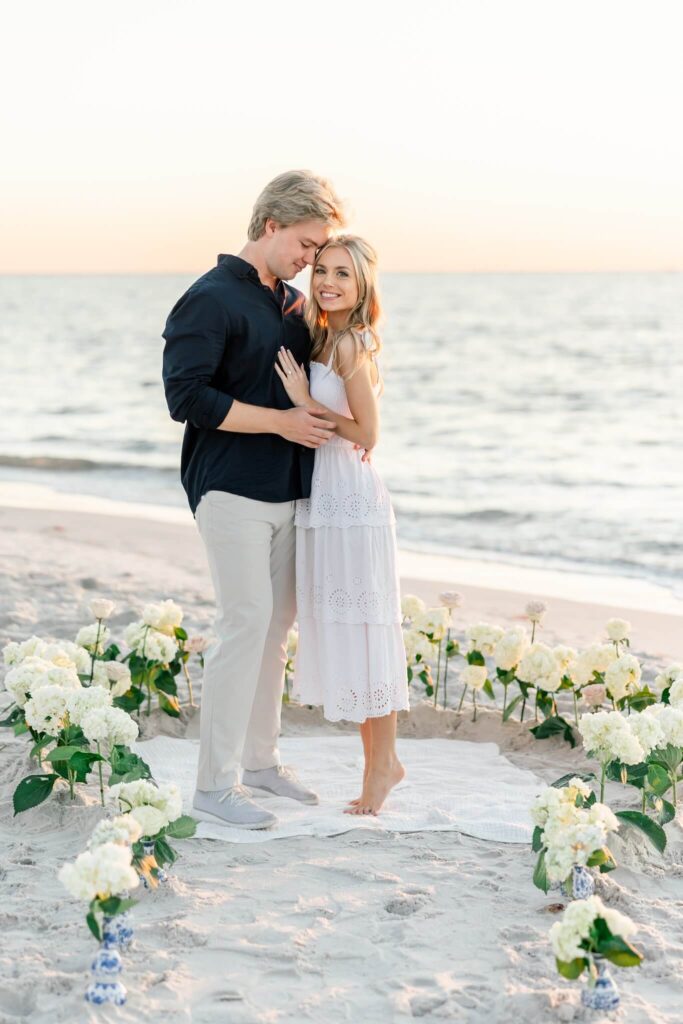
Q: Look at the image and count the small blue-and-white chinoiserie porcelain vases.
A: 5